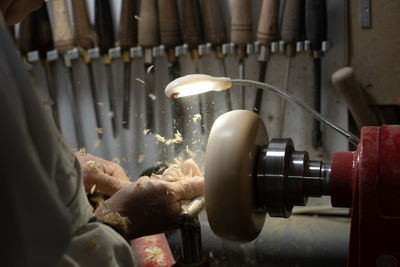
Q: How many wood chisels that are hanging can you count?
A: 14